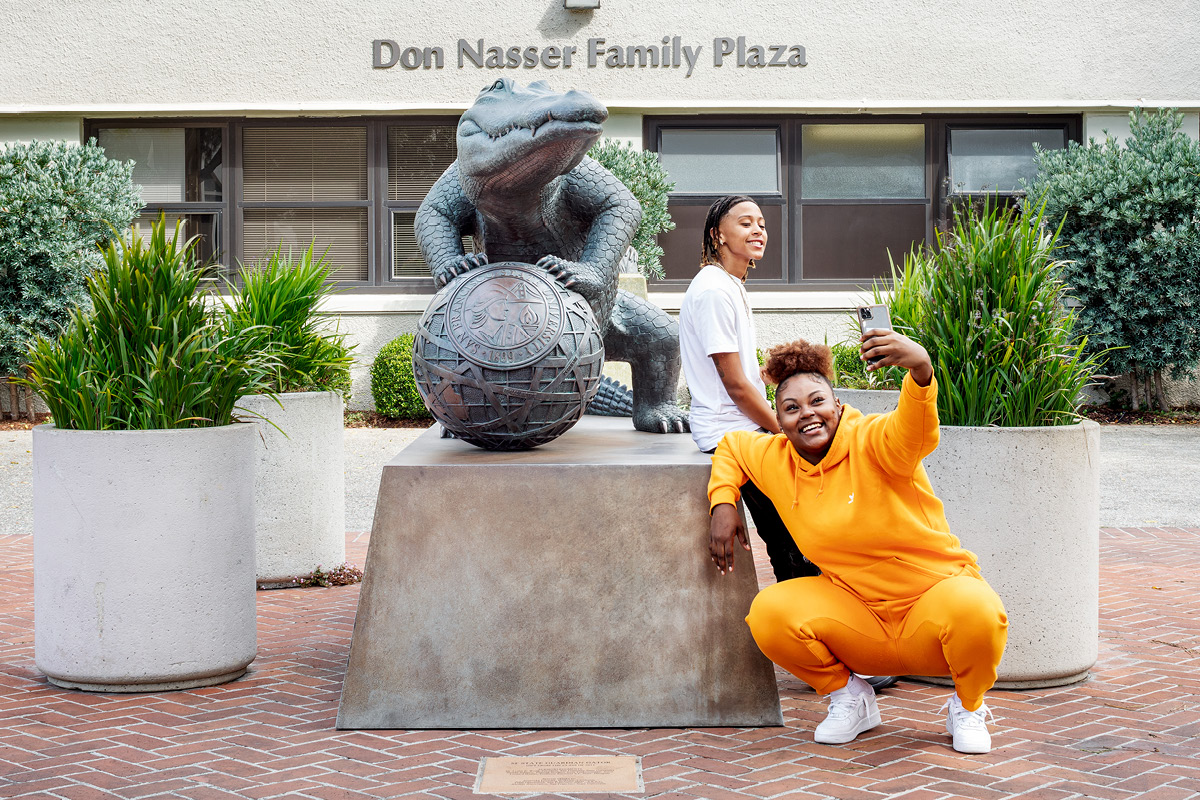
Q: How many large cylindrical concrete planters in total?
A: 4